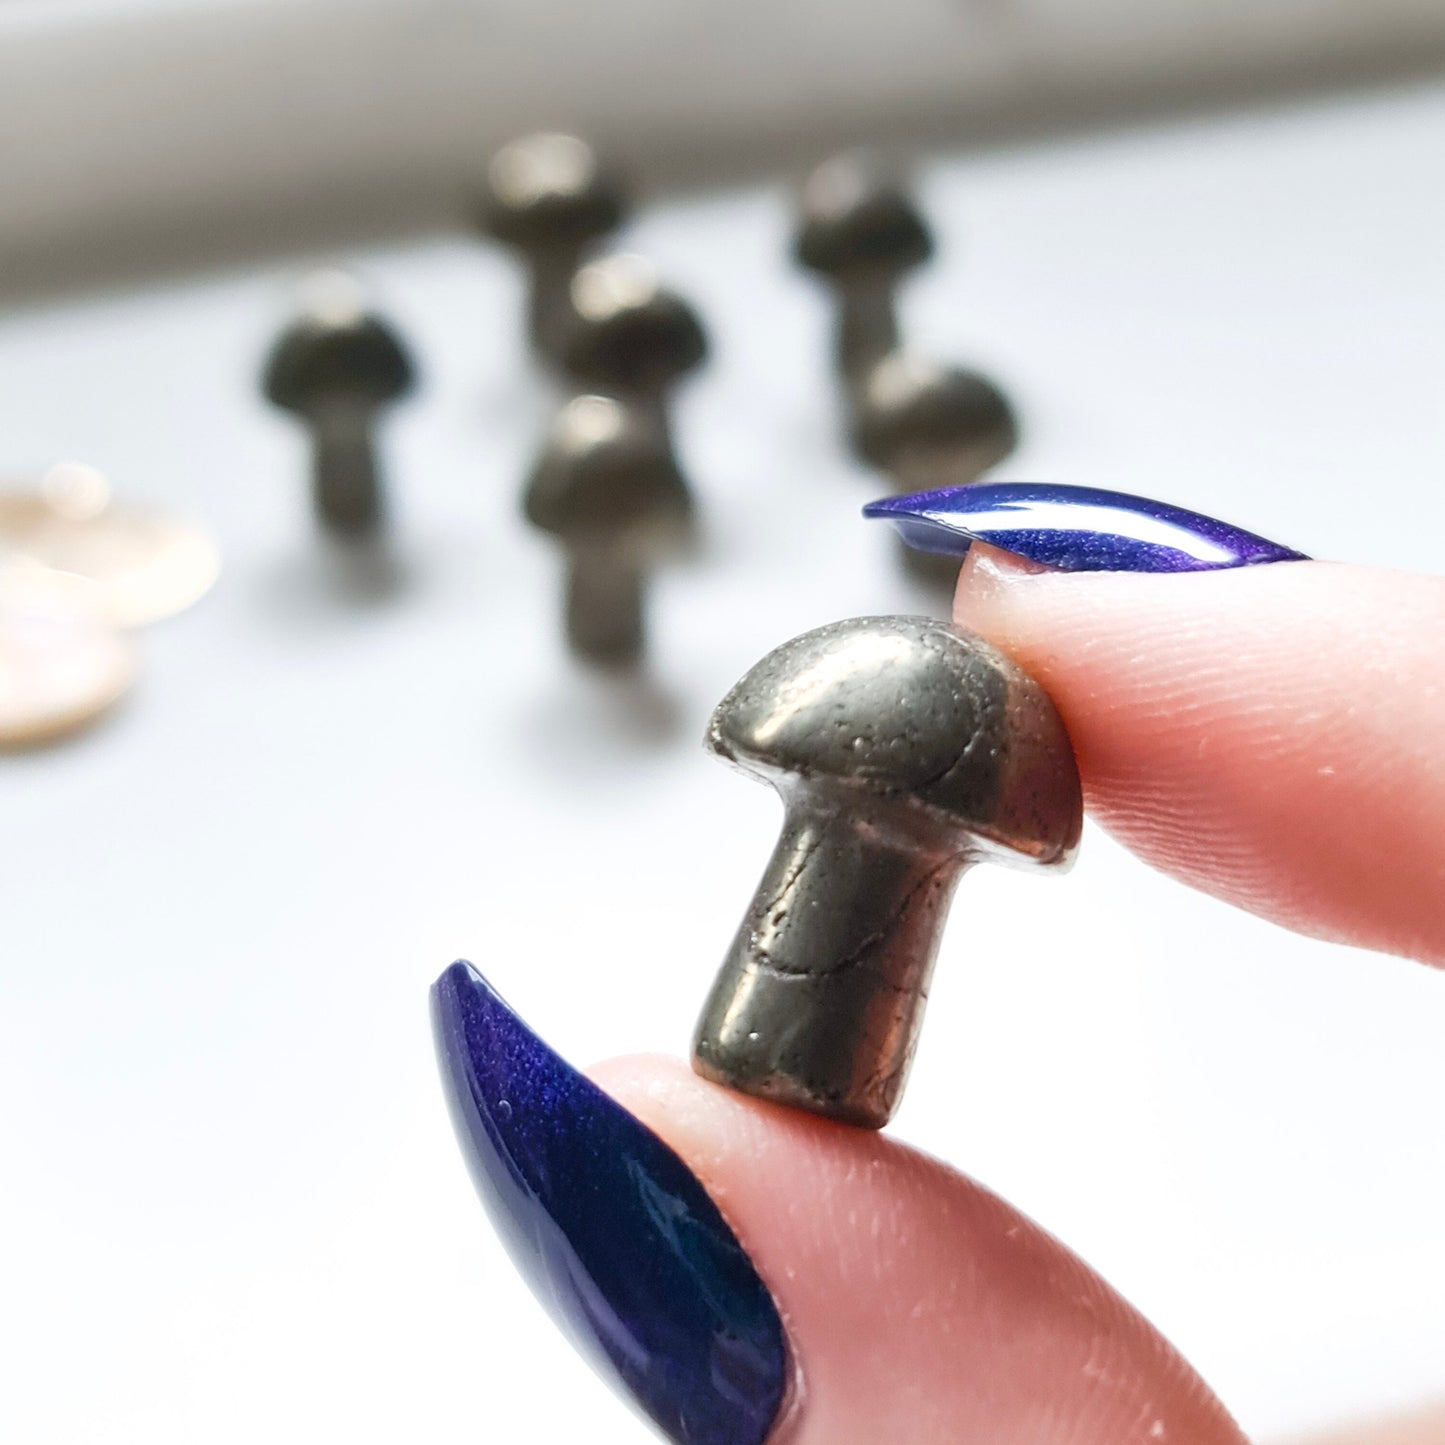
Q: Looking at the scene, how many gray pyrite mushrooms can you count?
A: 7